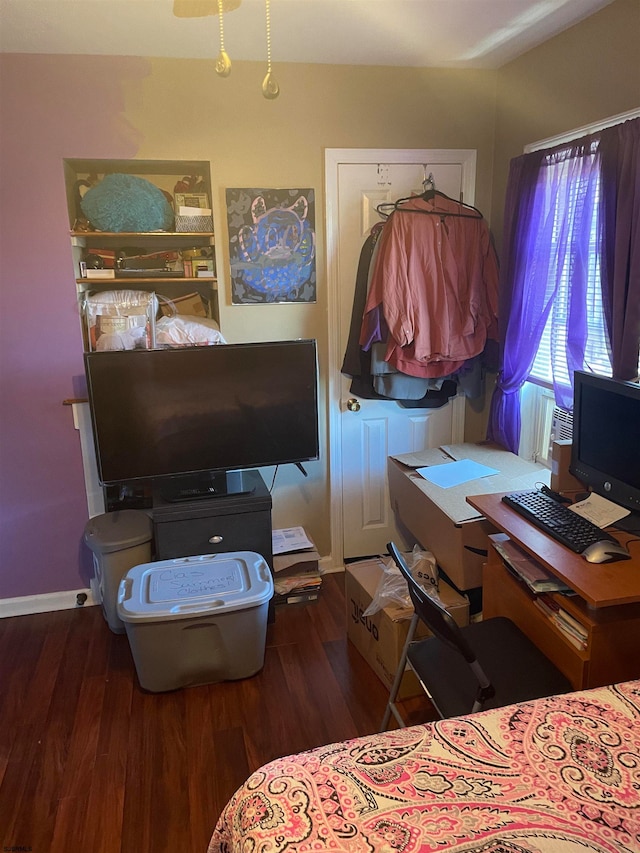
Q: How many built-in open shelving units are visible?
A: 1